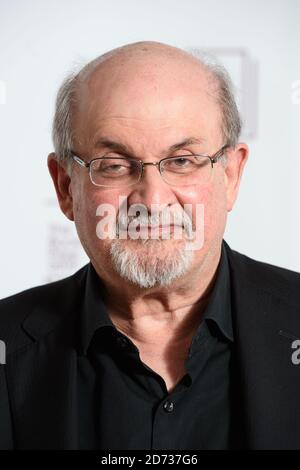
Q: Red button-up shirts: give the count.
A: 0